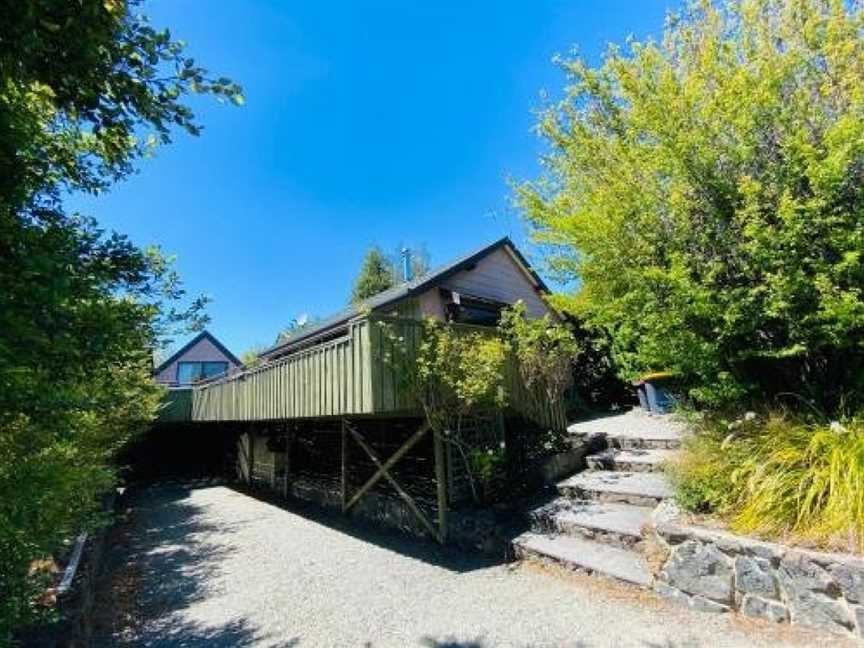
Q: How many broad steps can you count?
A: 5